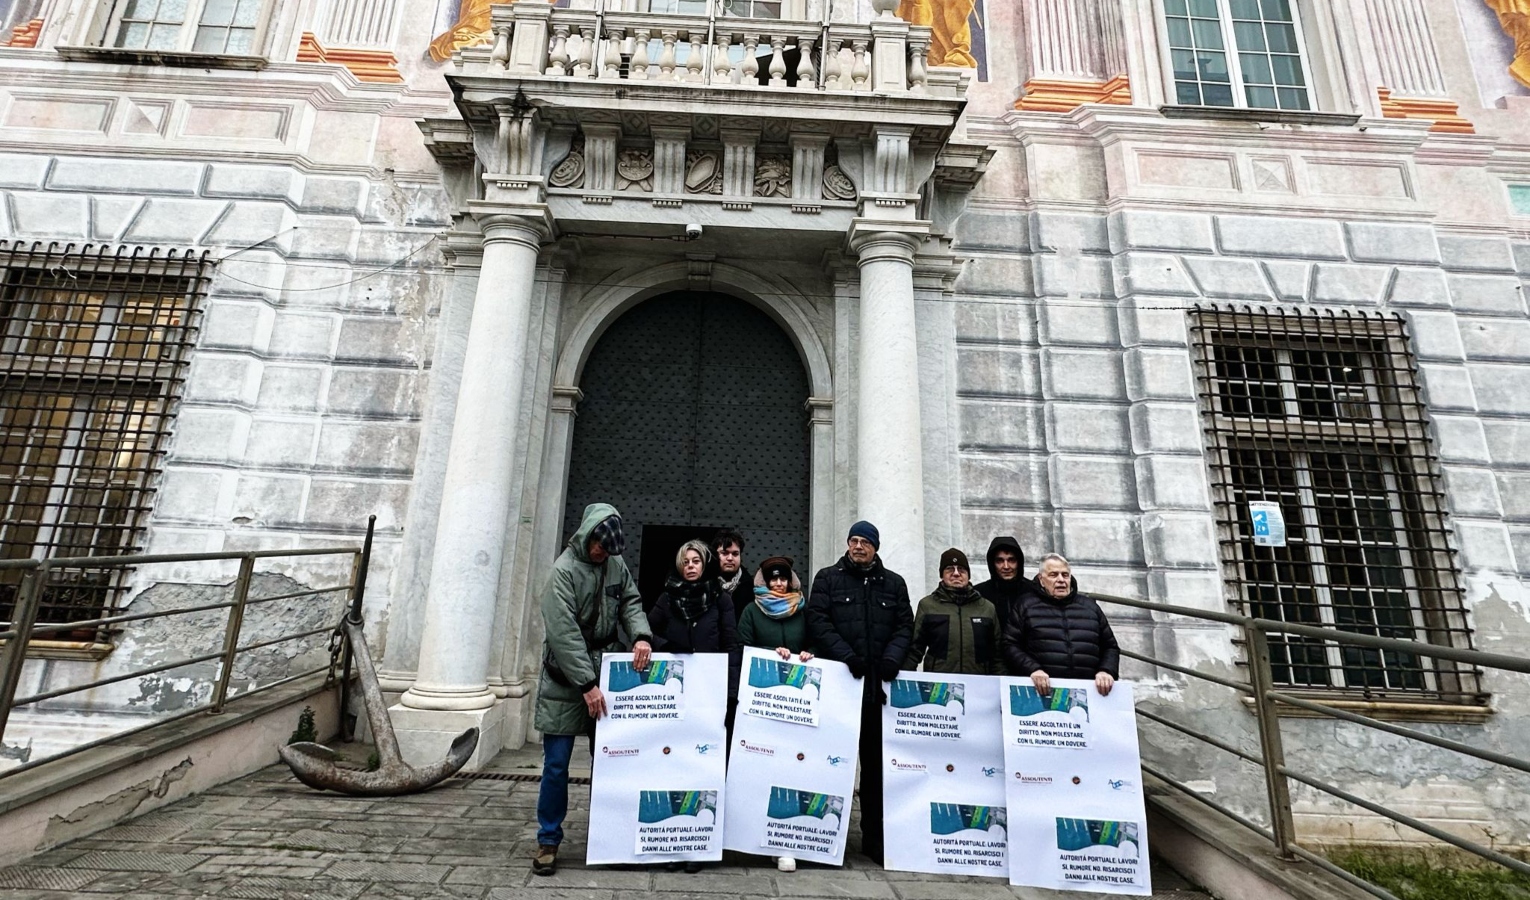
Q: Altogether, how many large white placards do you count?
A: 4